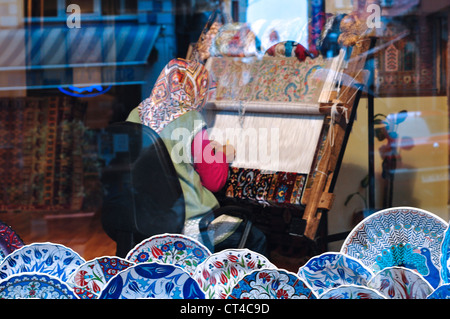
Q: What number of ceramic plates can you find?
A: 14